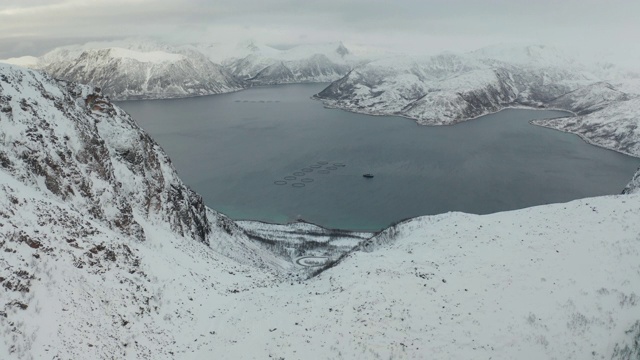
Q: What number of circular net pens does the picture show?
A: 11